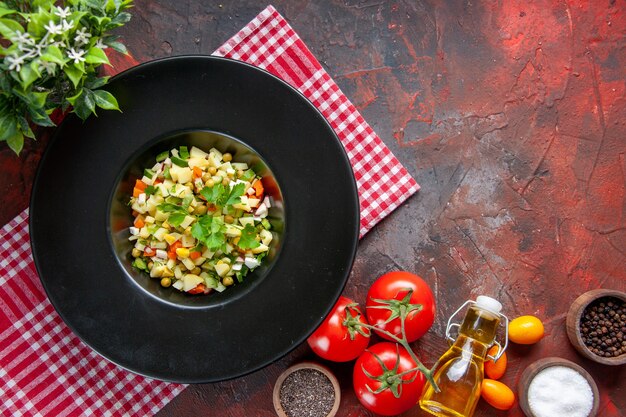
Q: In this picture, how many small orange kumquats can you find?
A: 3